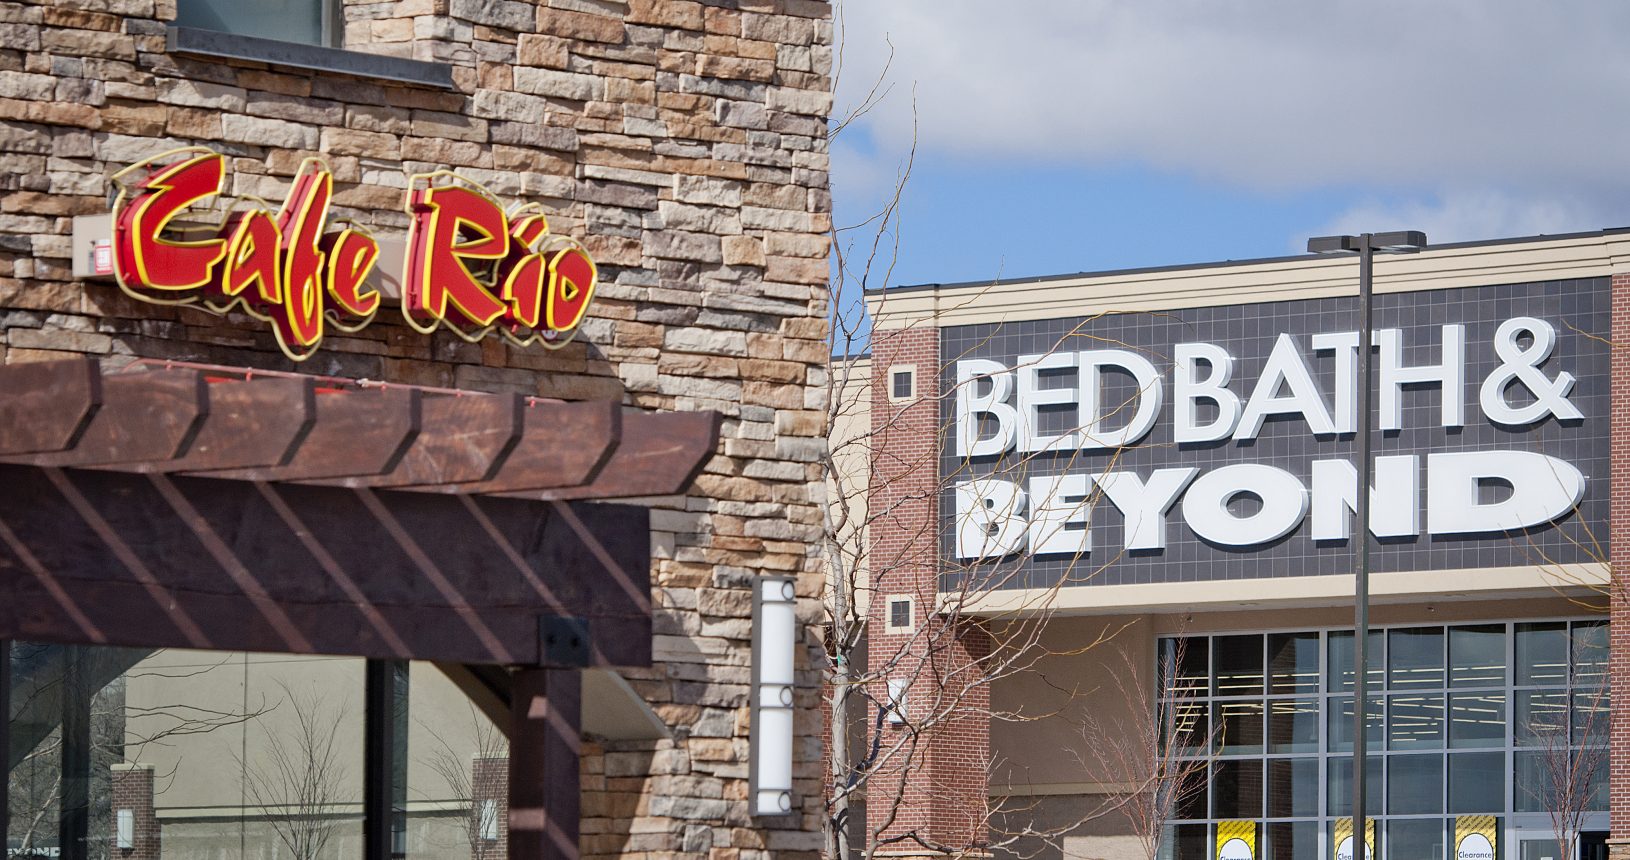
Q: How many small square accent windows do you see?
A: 2